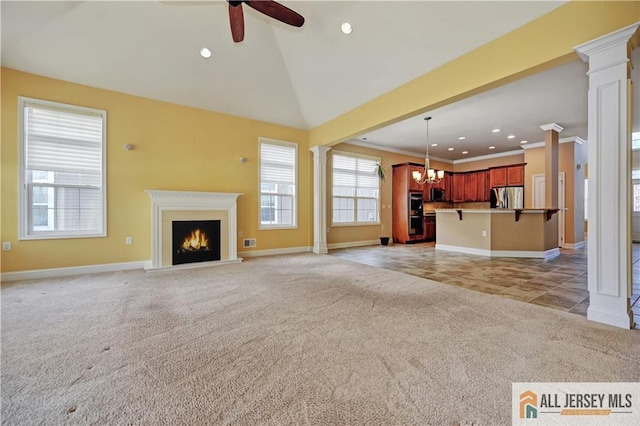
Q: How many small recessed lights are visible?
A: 10